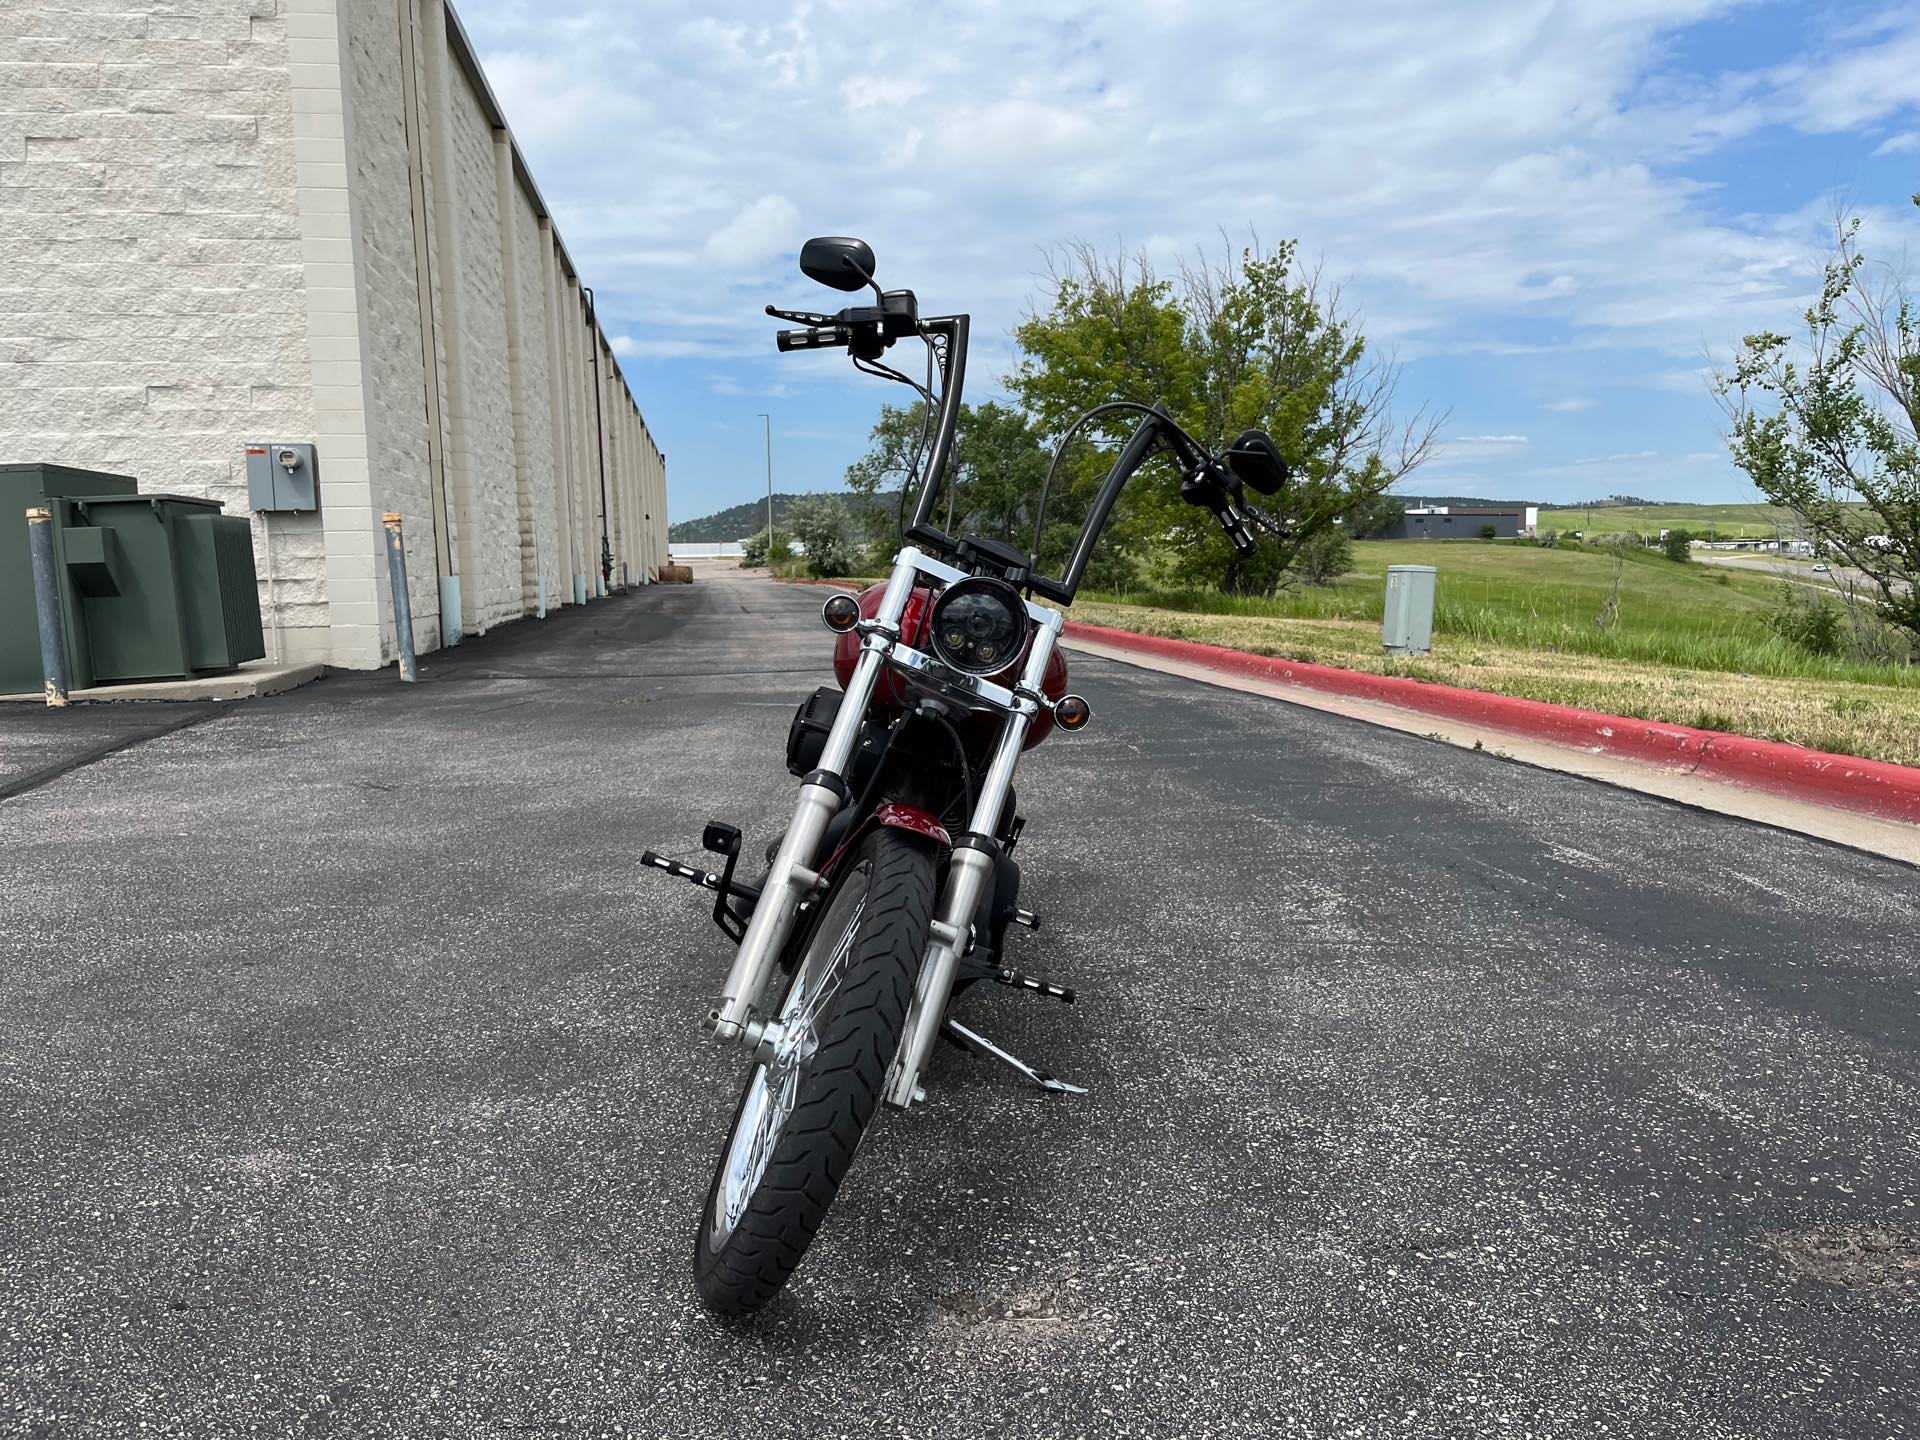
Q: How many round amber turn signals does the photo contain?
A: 2